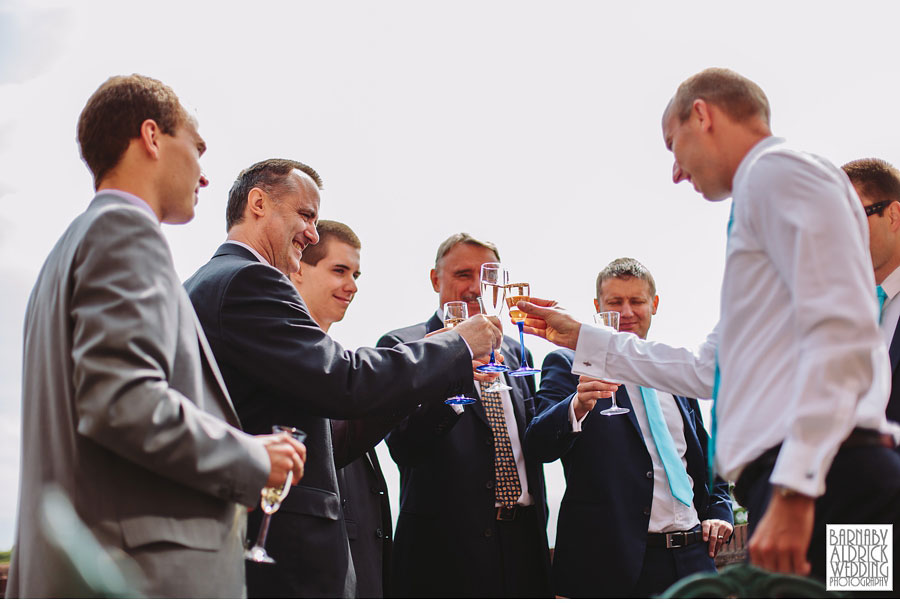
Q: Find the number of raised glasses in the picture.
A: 5